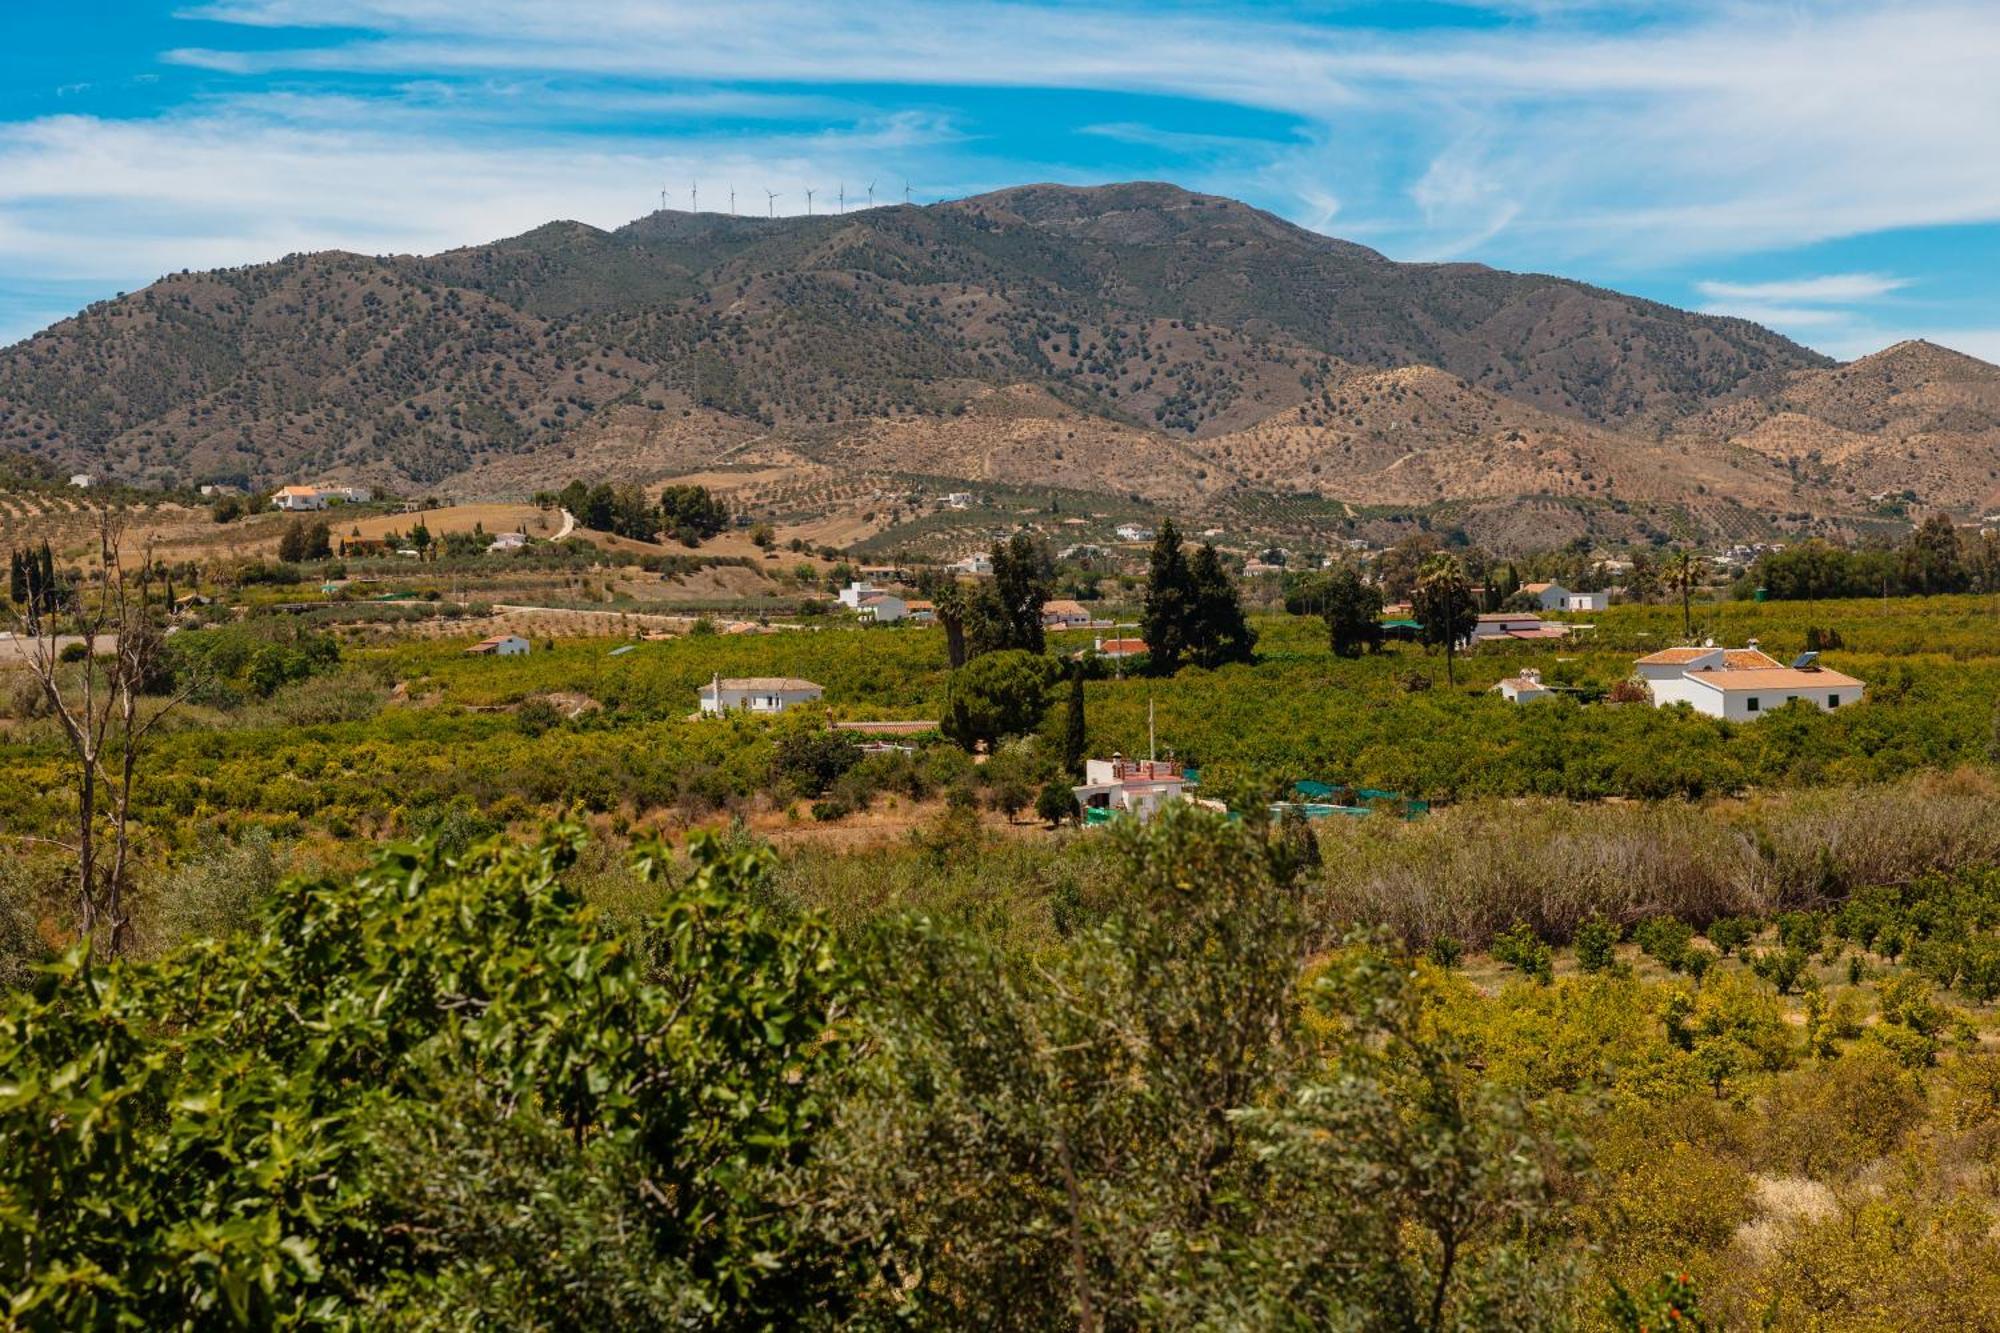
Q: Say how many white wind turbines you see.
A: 8